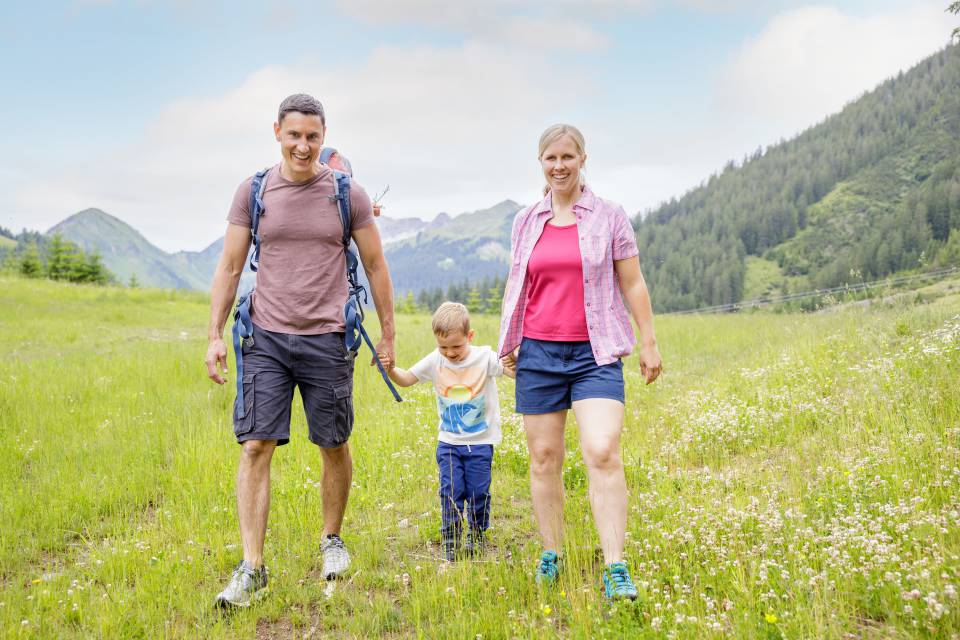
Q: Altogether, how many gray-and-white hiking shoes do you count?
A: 2